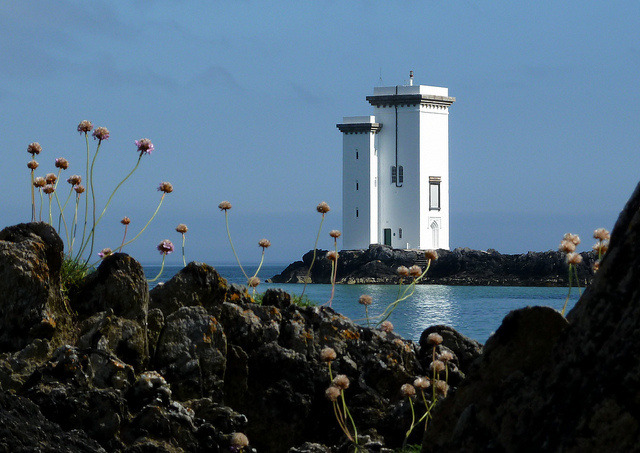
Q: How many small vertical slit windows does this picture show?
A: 3